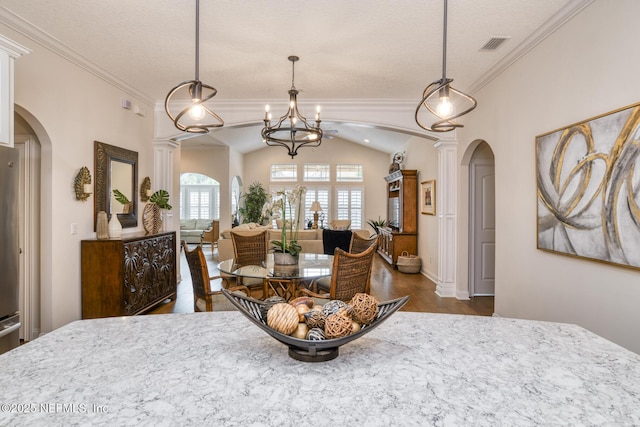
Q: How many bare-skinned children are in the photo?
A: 0